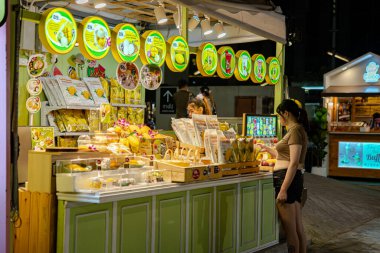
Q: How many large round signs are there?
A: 10